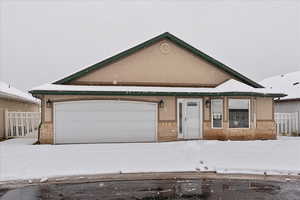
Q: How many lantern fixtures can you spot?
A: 3